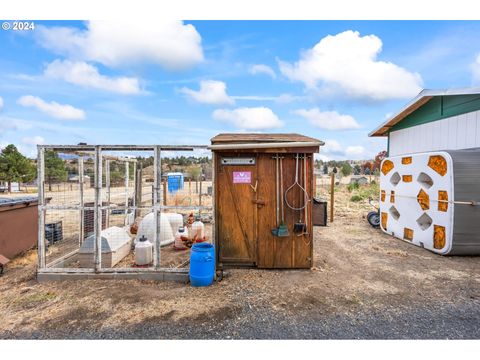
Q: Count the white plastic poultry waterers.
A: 3